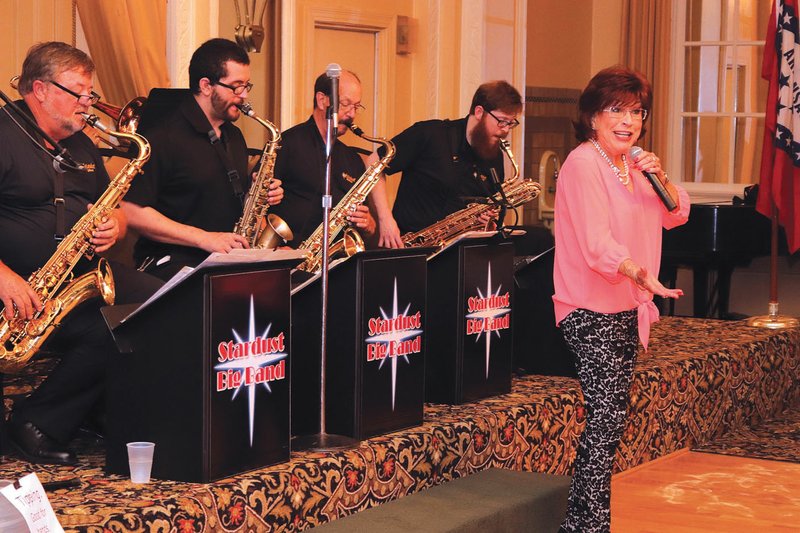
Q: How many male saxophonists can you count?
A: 4